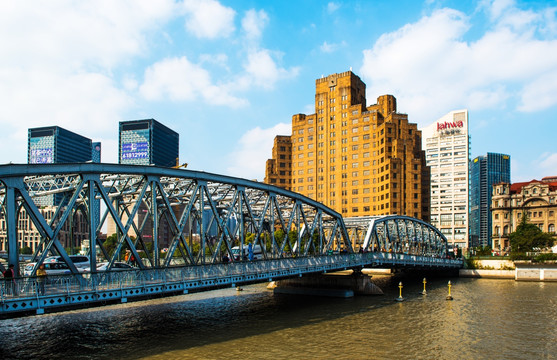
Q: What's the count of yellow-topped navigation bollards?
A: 3